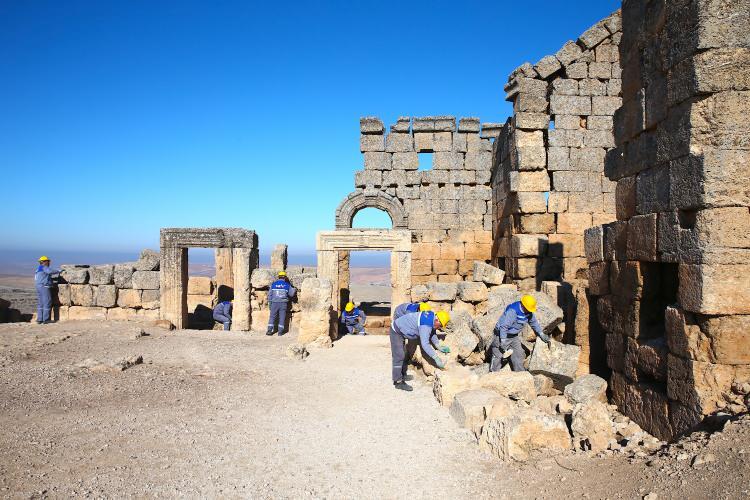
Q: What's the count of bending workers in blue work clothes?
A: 5